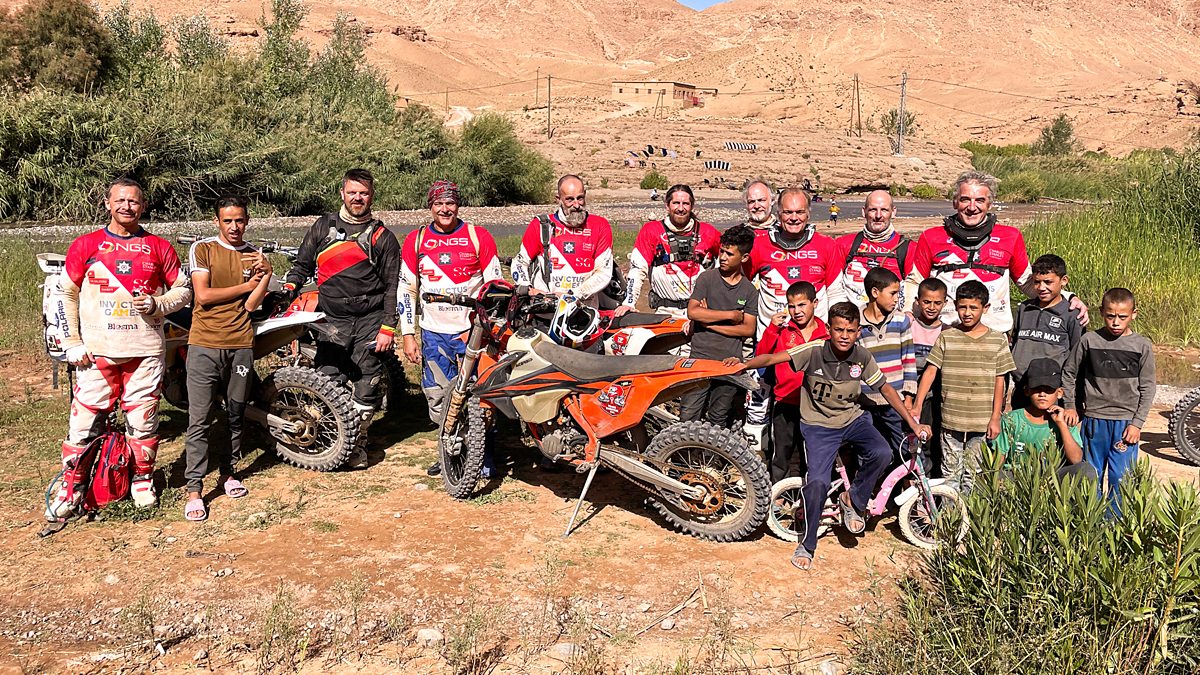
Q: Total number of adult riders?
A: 9